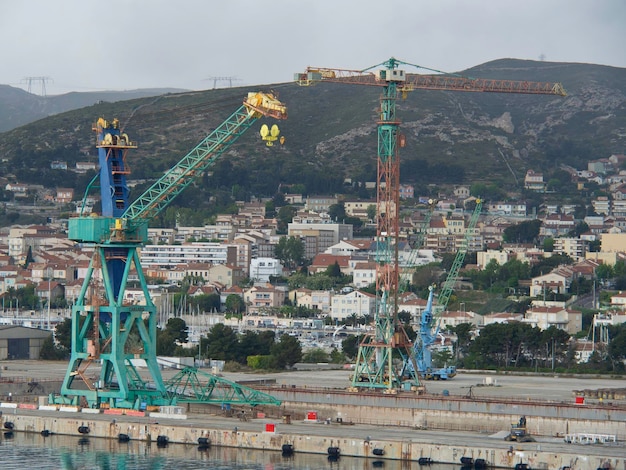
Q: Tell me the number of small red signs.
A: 3